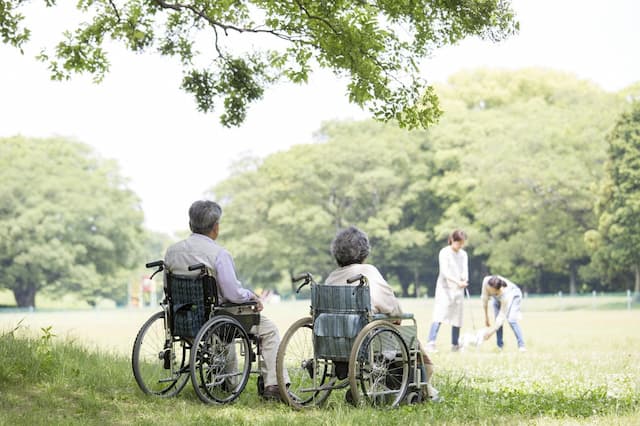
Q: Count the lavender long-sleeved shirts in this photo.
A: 1